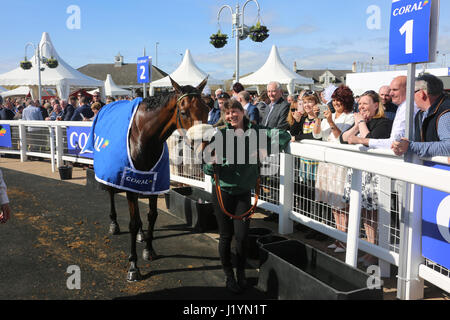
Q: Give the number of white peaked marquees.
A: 4